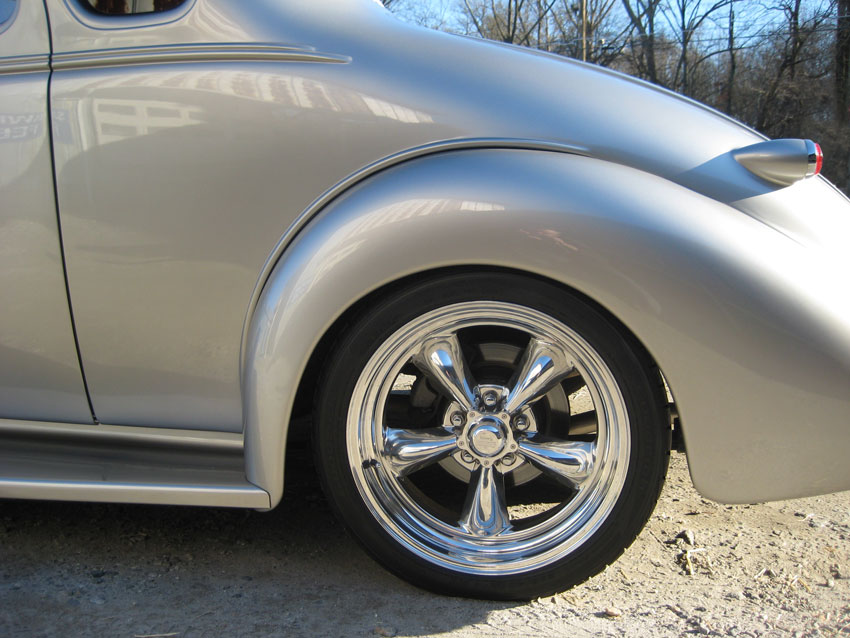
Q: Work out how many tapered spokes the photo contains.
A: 5